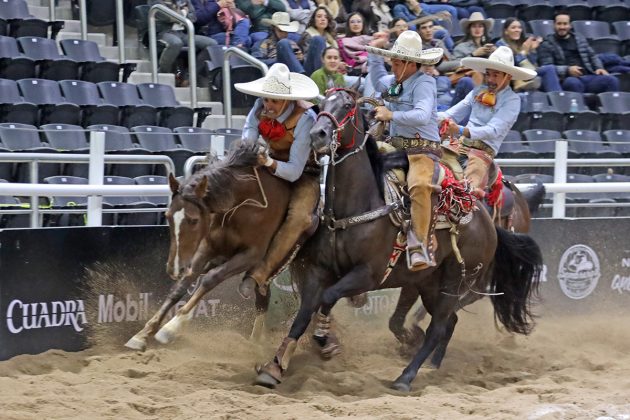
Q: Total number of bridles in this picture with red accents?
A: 1